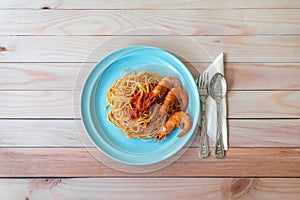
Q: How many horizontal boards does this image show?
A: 8